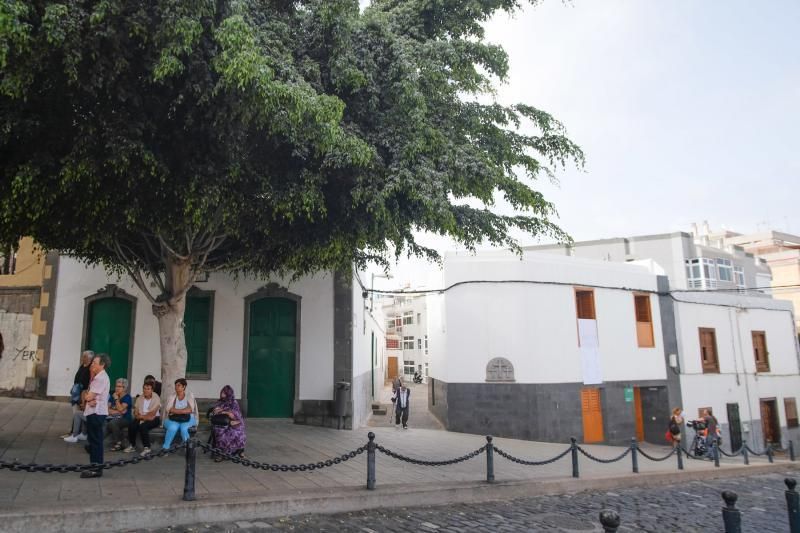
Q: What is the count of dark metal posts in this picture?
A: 13